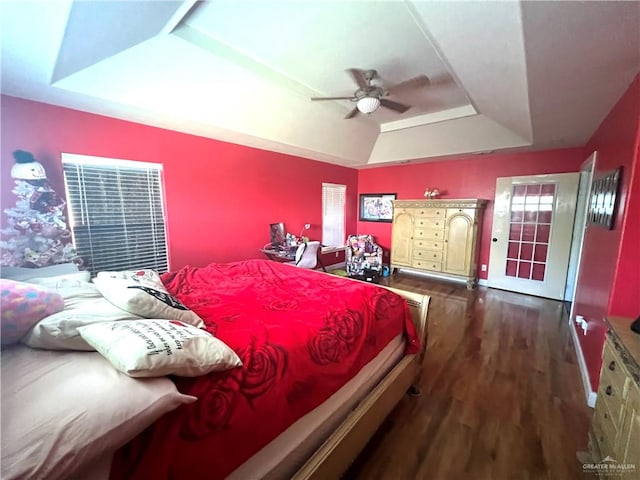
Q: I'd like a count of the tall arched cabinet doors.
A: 2